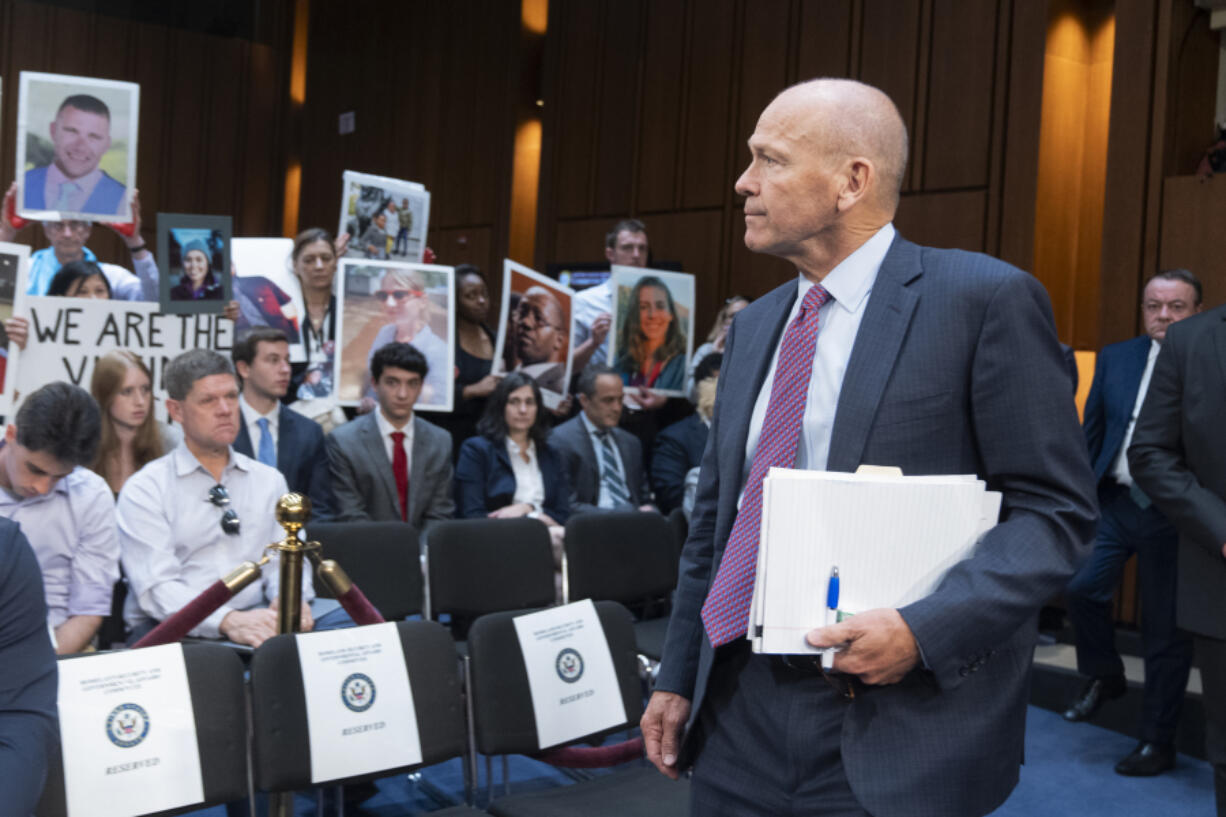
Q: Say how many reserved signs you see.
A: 3